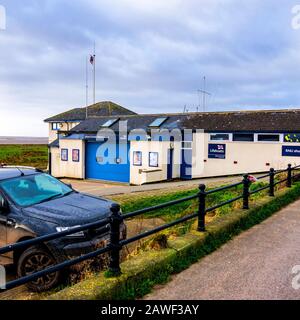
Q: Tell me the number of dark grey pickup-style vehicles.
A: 1